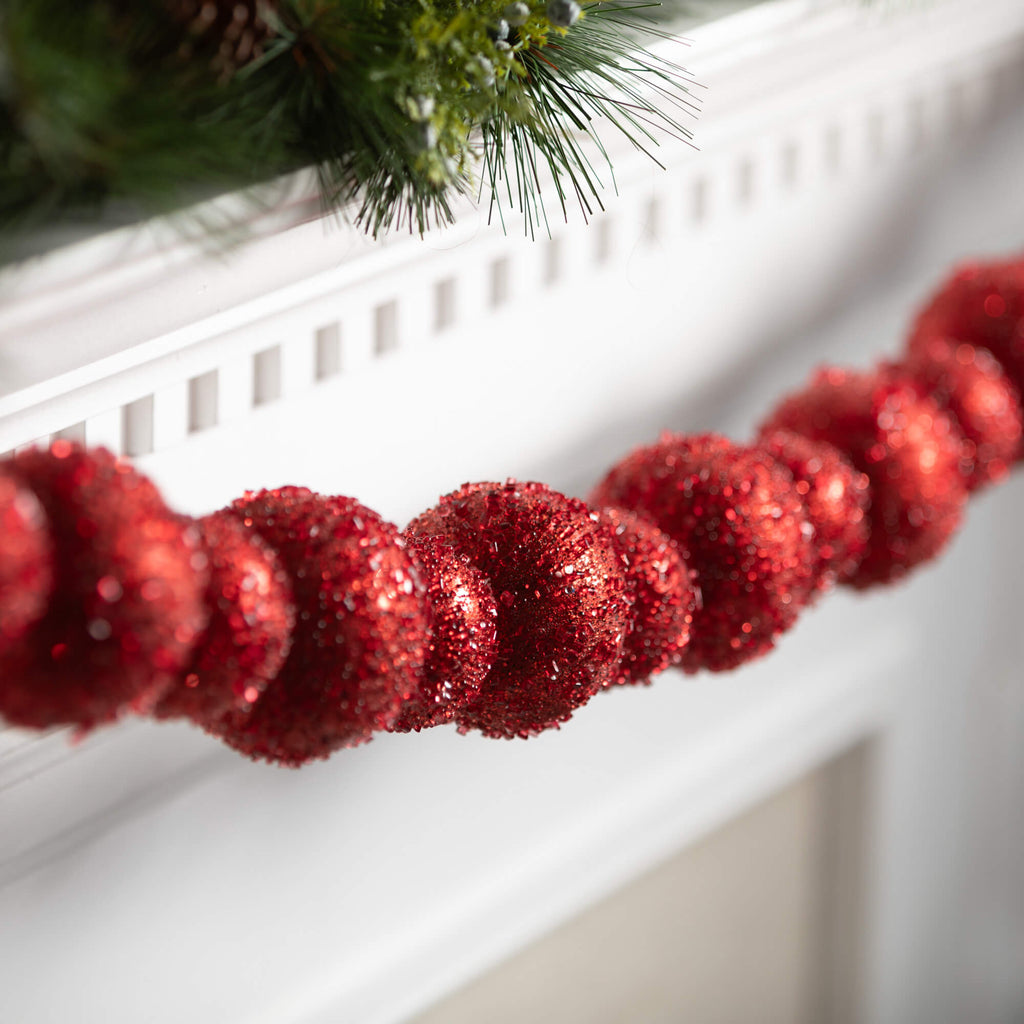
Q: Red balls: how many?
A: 12